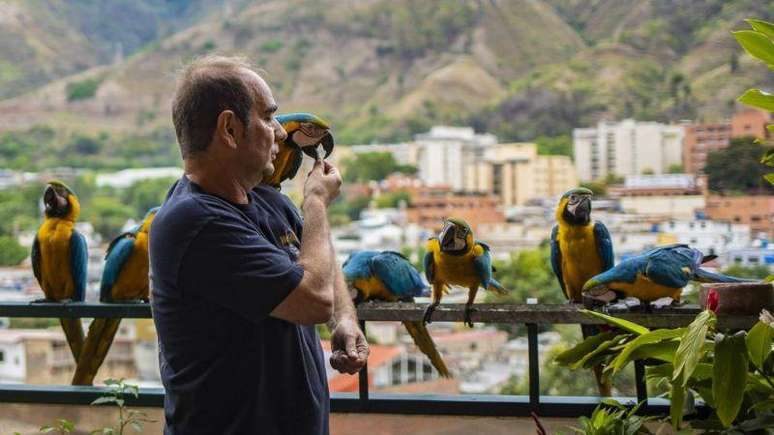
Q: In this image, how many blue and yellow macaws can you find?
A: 7